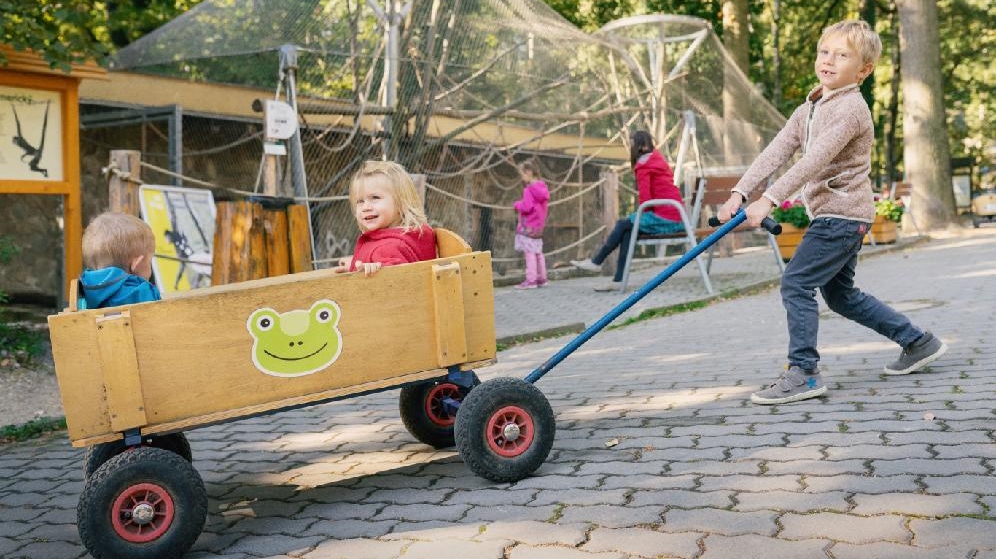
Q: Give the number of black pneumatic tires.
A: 4